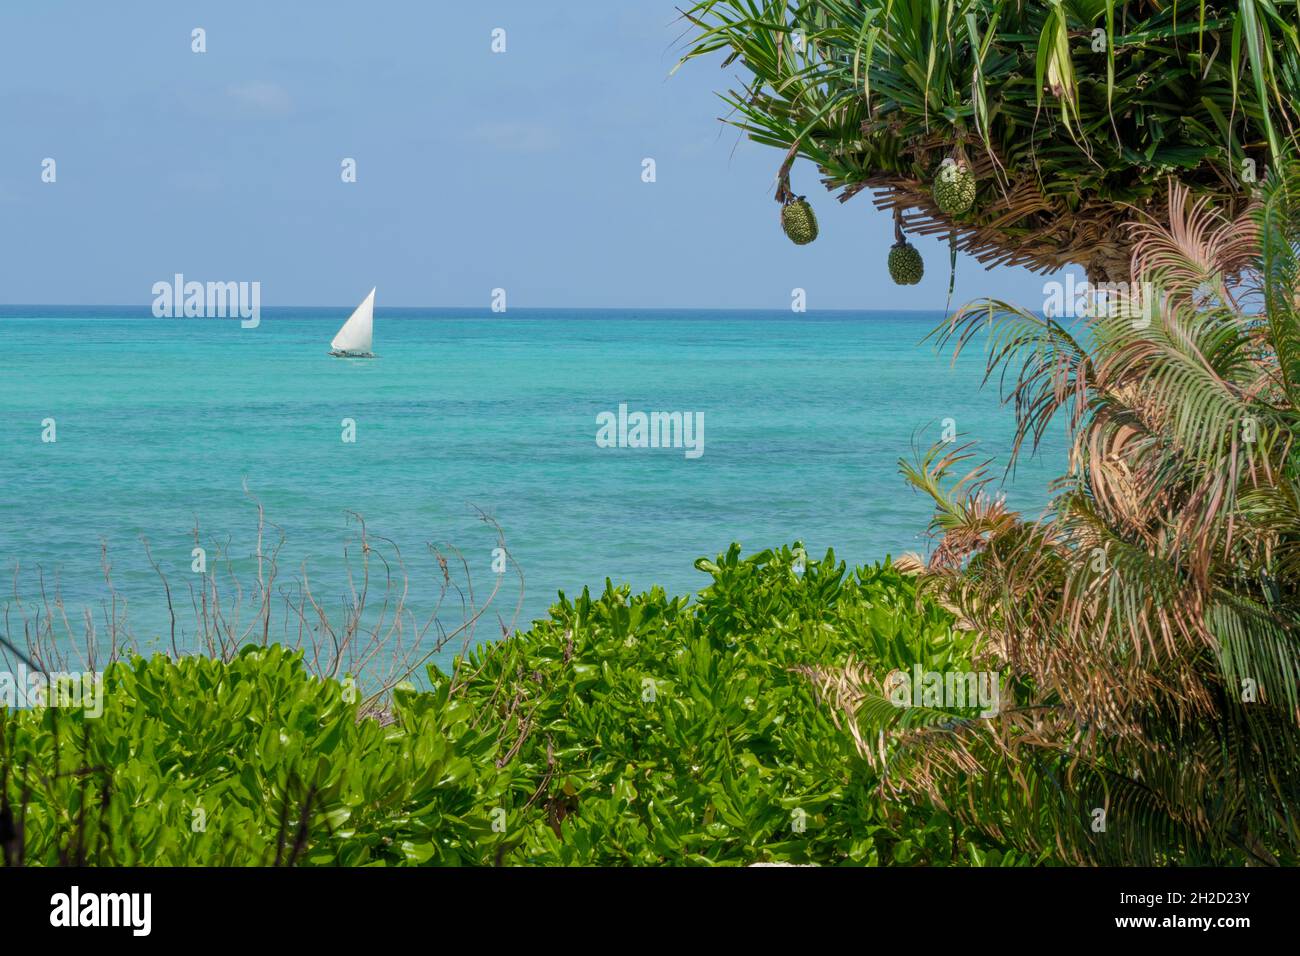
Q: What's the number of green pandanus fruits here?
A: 3